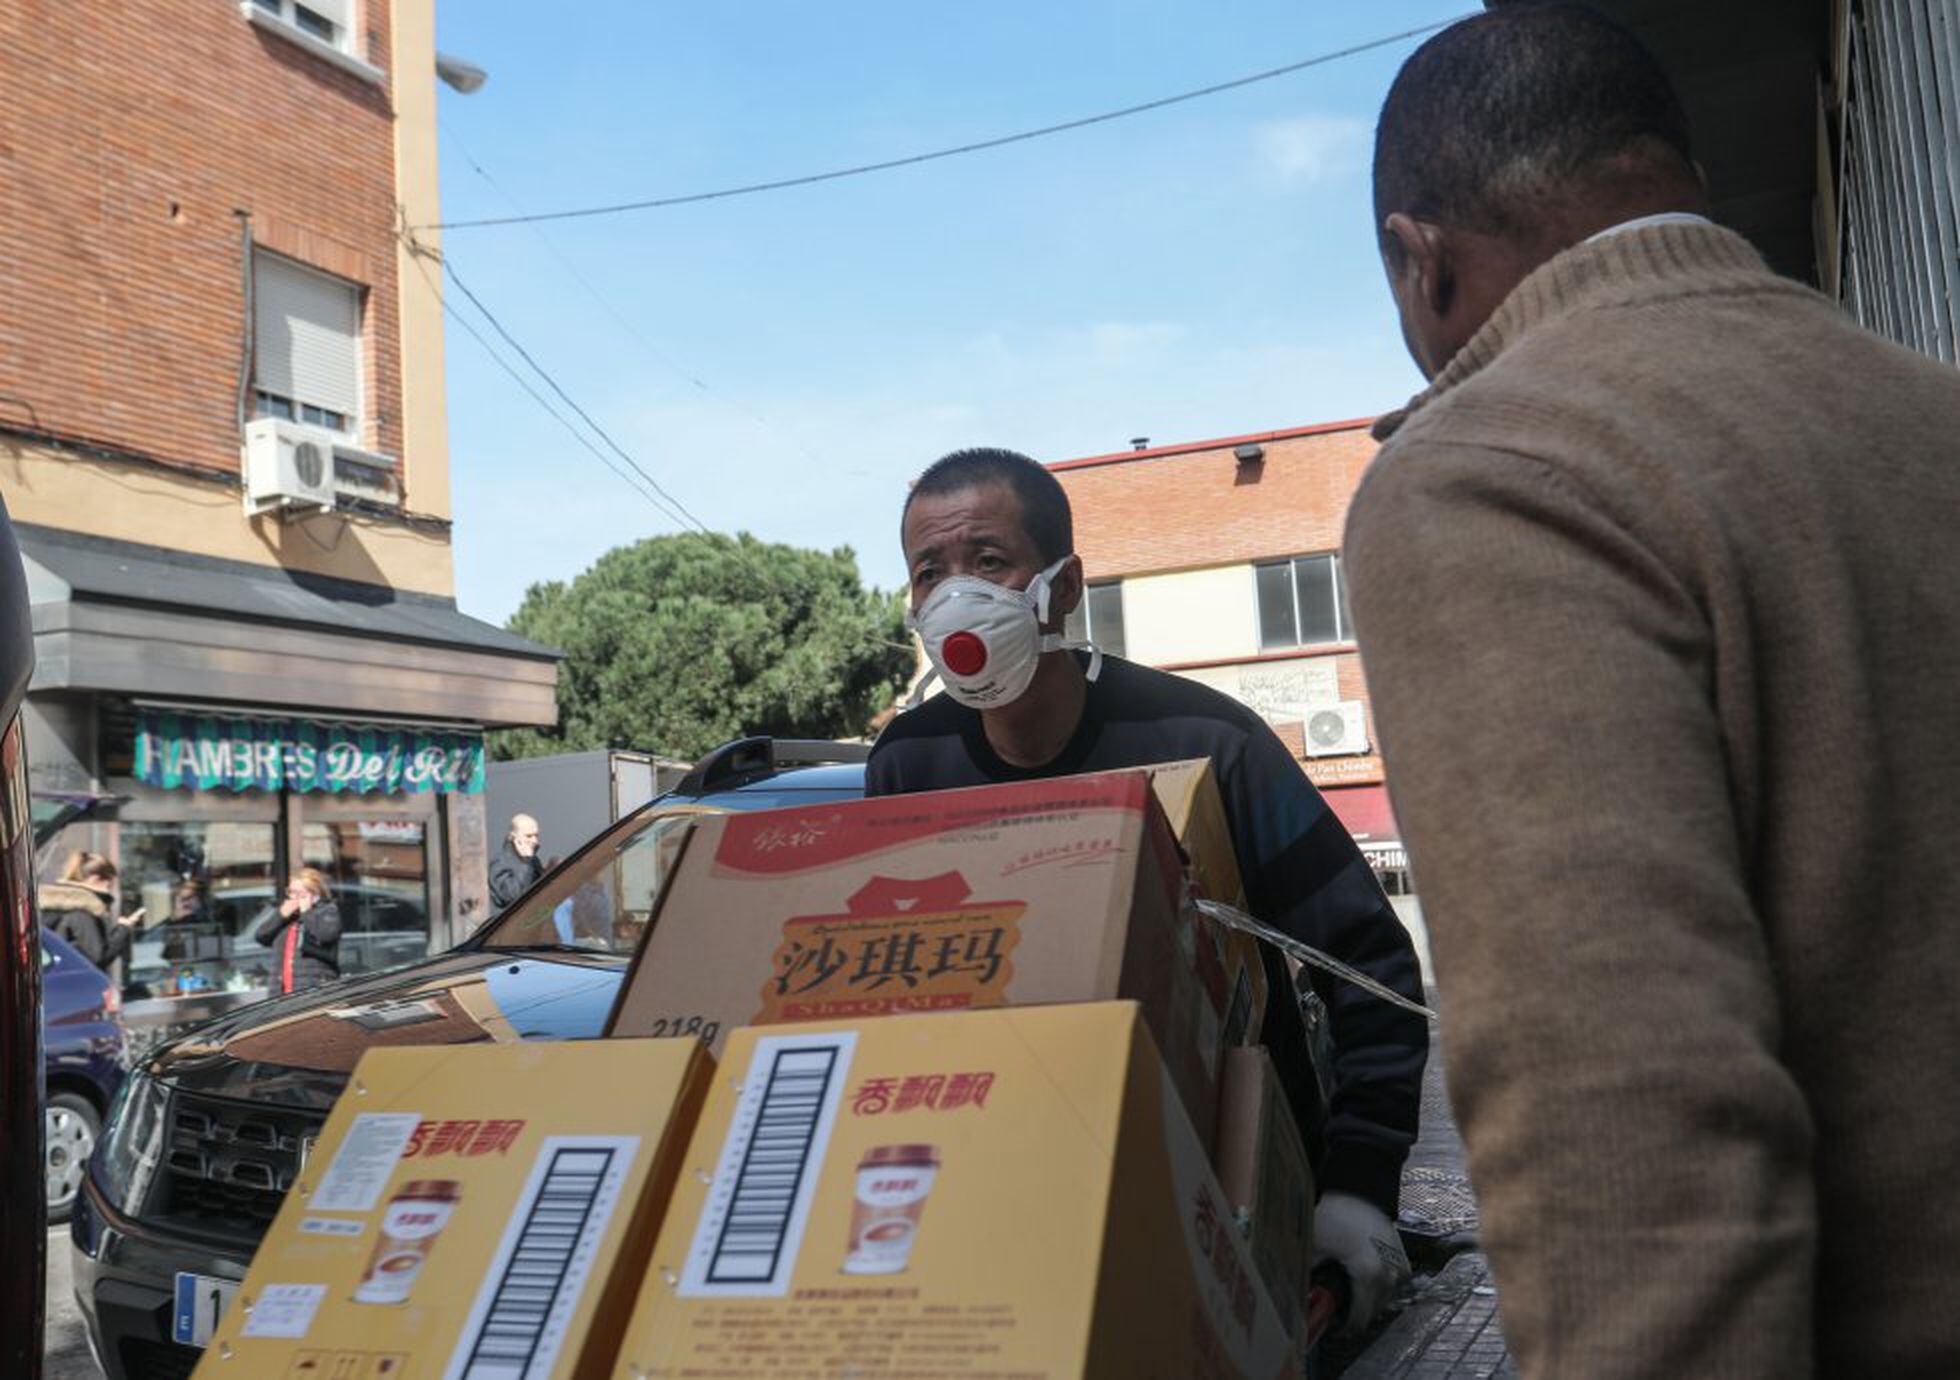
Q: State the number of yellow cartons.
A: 3